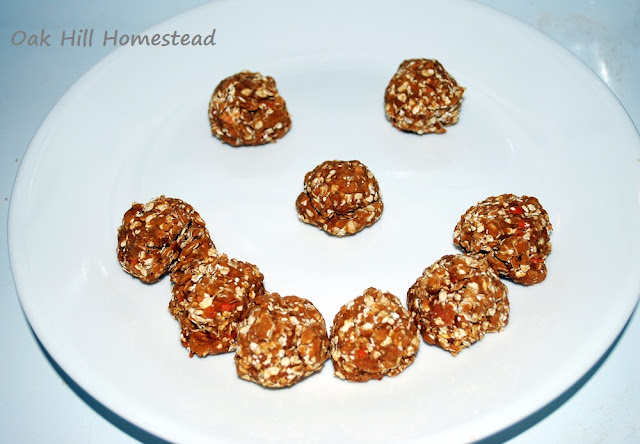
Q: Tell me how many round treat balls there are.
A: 9